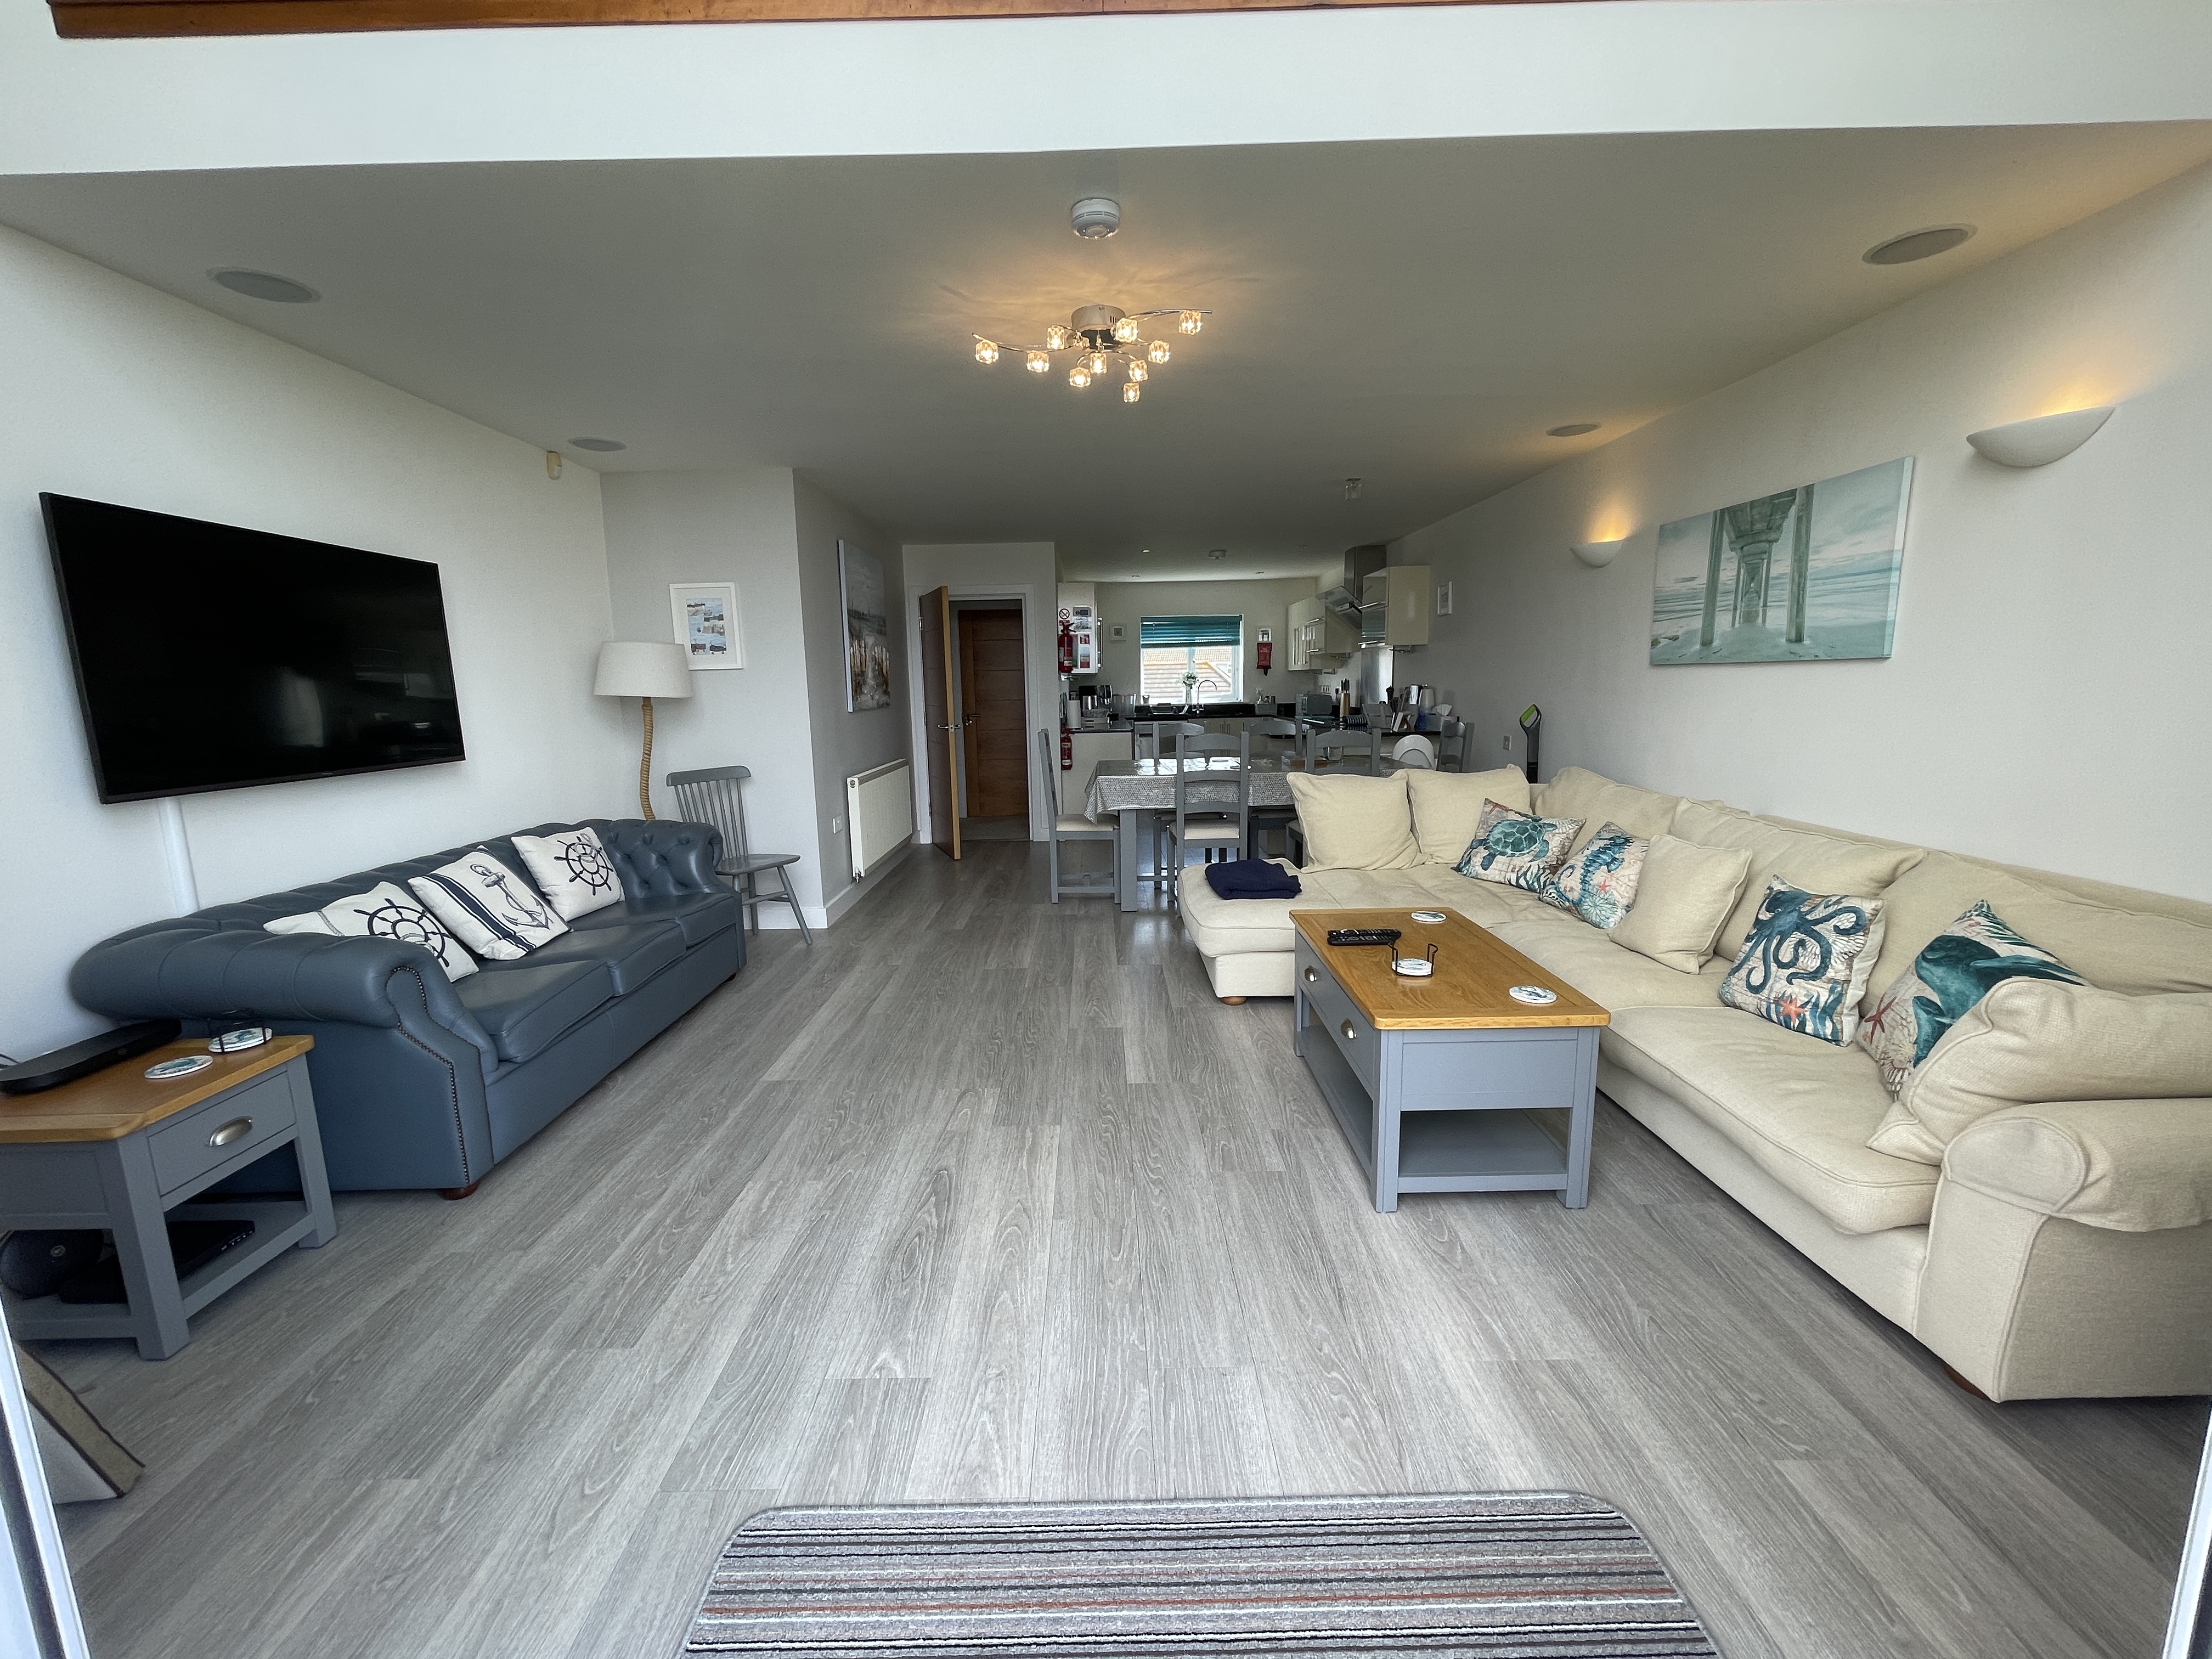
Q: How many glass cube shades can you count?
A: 10